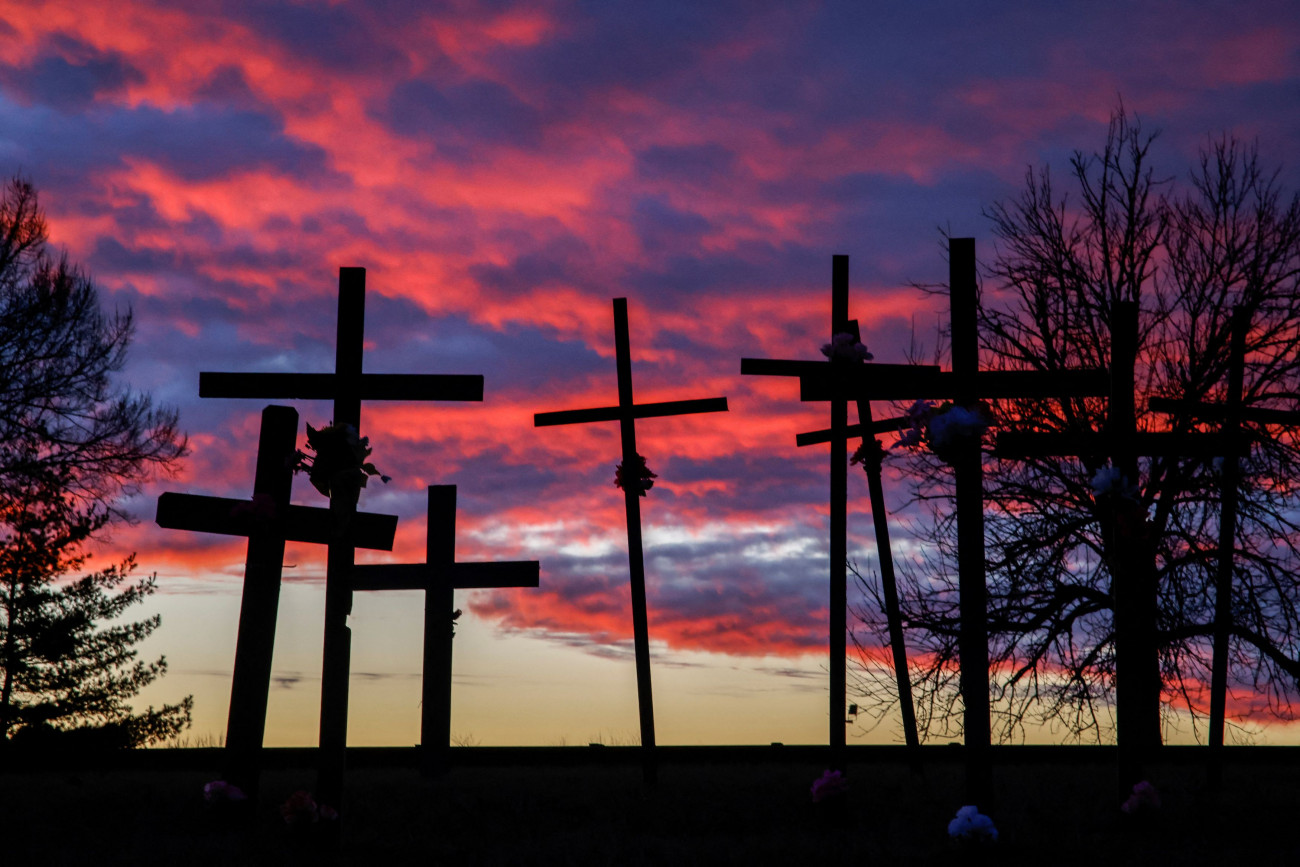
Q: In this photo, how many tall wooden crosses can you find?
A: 9